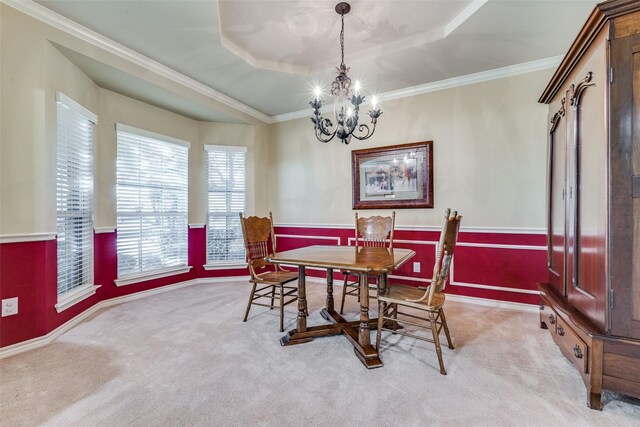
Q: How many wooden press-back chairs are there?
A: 3